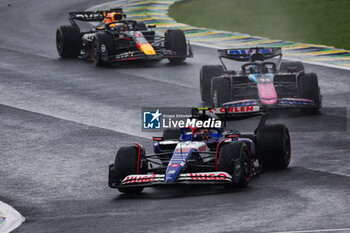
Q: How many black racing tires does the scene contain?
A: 12